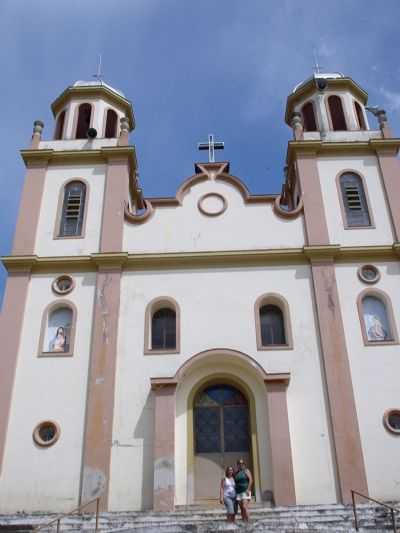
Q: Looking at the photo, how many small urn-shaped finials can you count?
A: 4